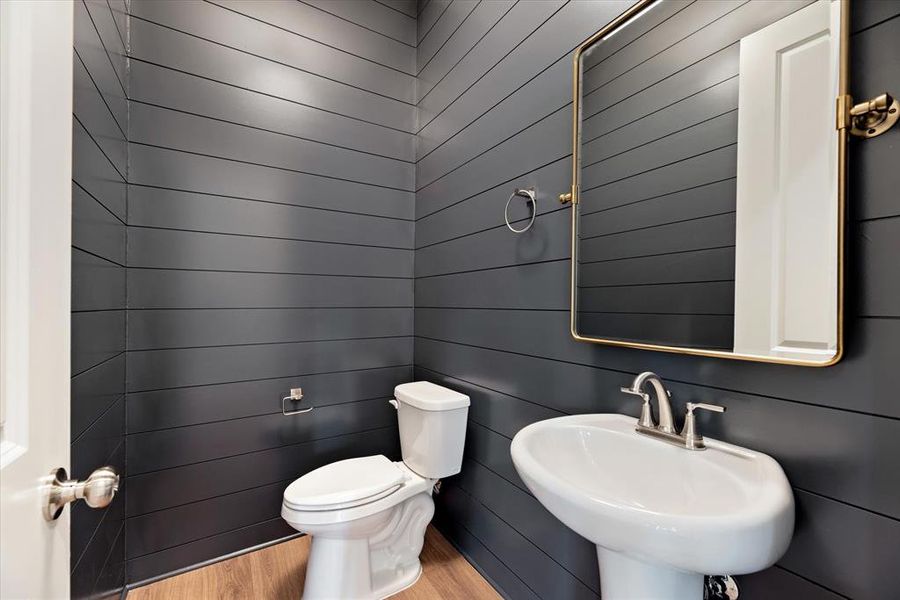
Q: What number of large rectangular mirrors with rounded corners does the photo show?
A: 1